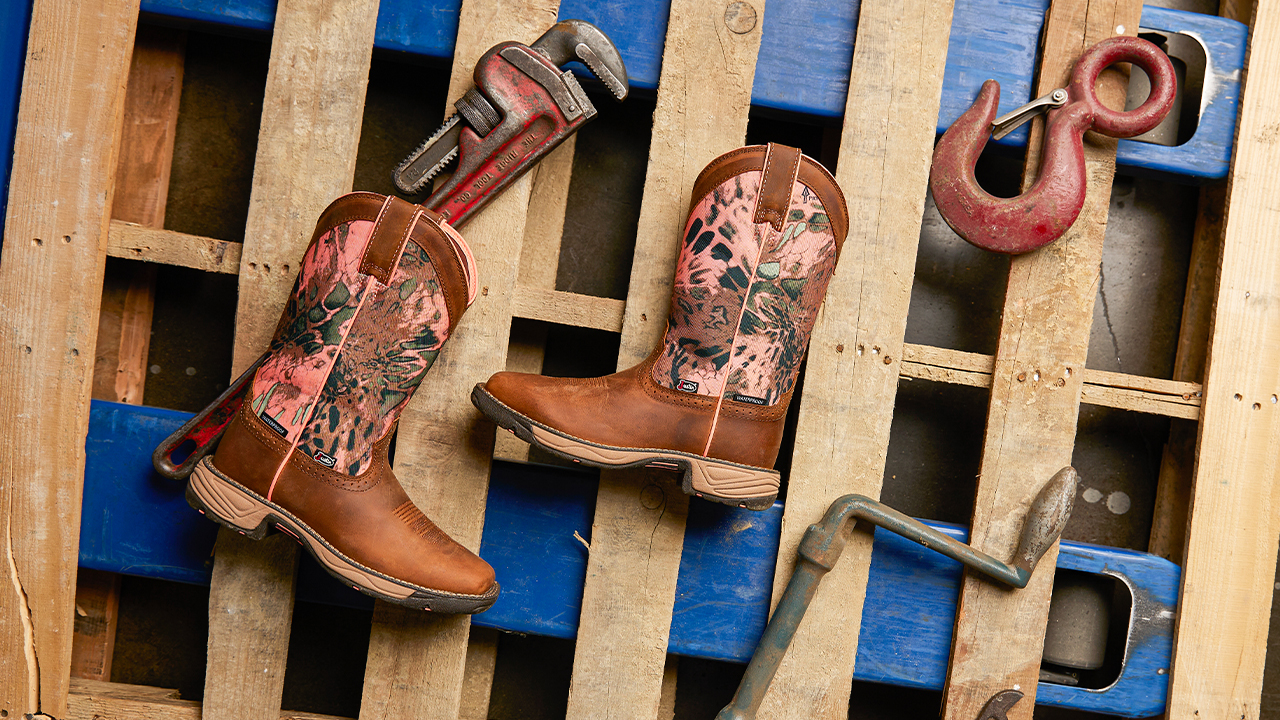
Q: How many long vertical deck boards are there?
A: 7